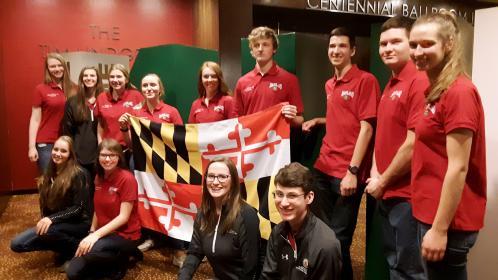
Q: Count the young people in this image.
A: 13